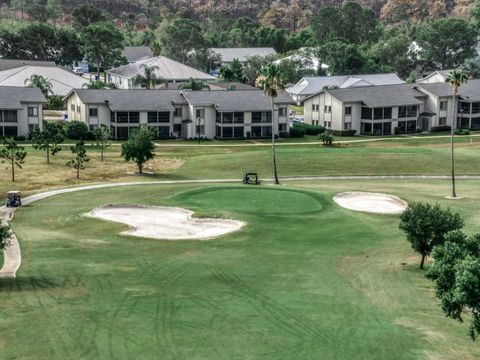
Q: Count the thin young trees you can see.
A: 4